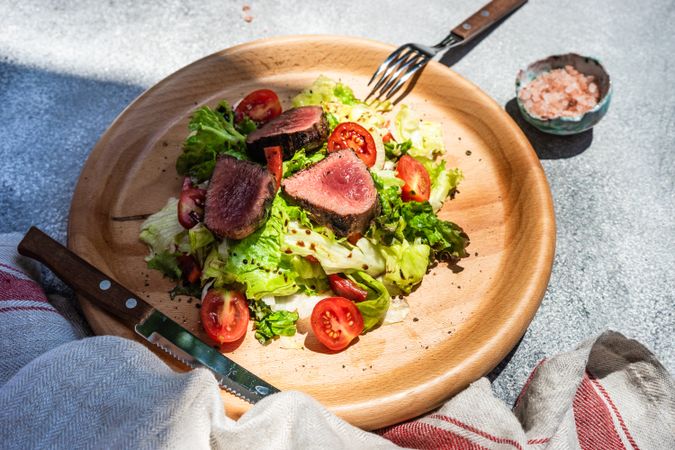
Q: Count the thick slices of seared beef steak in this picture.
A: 3